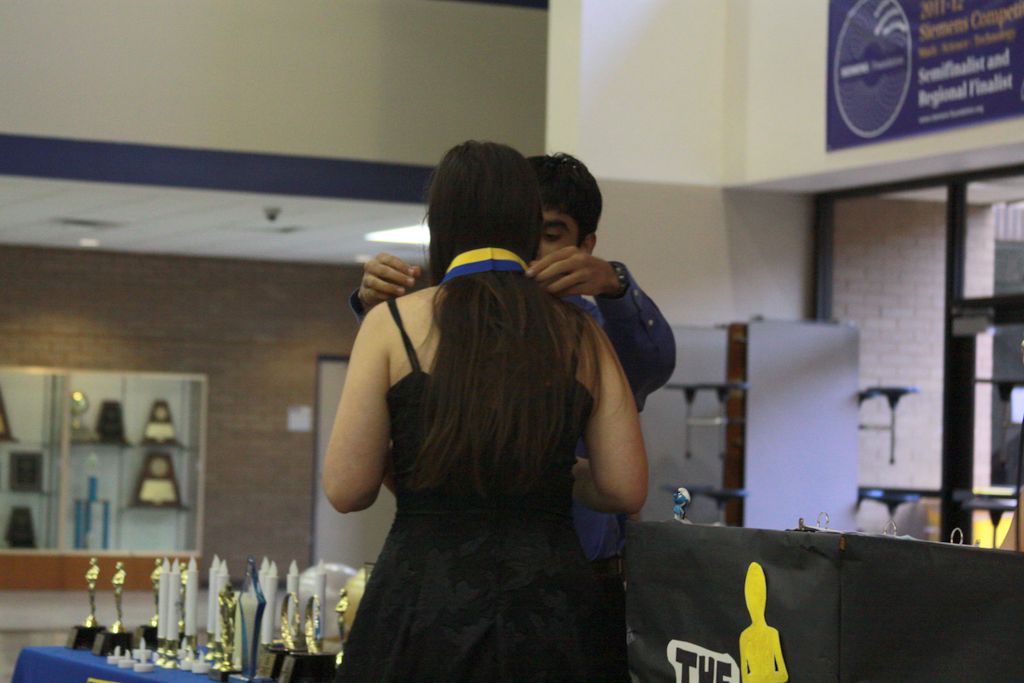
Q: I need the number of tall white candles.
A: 9